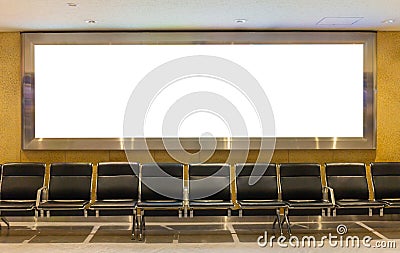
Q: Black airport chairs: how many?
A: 9